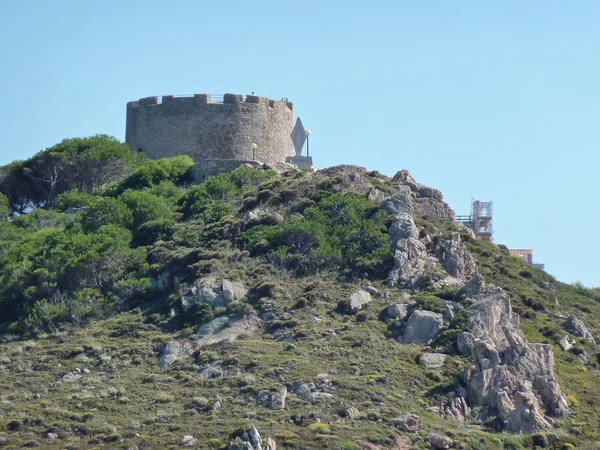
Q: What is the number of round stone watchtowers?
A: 1